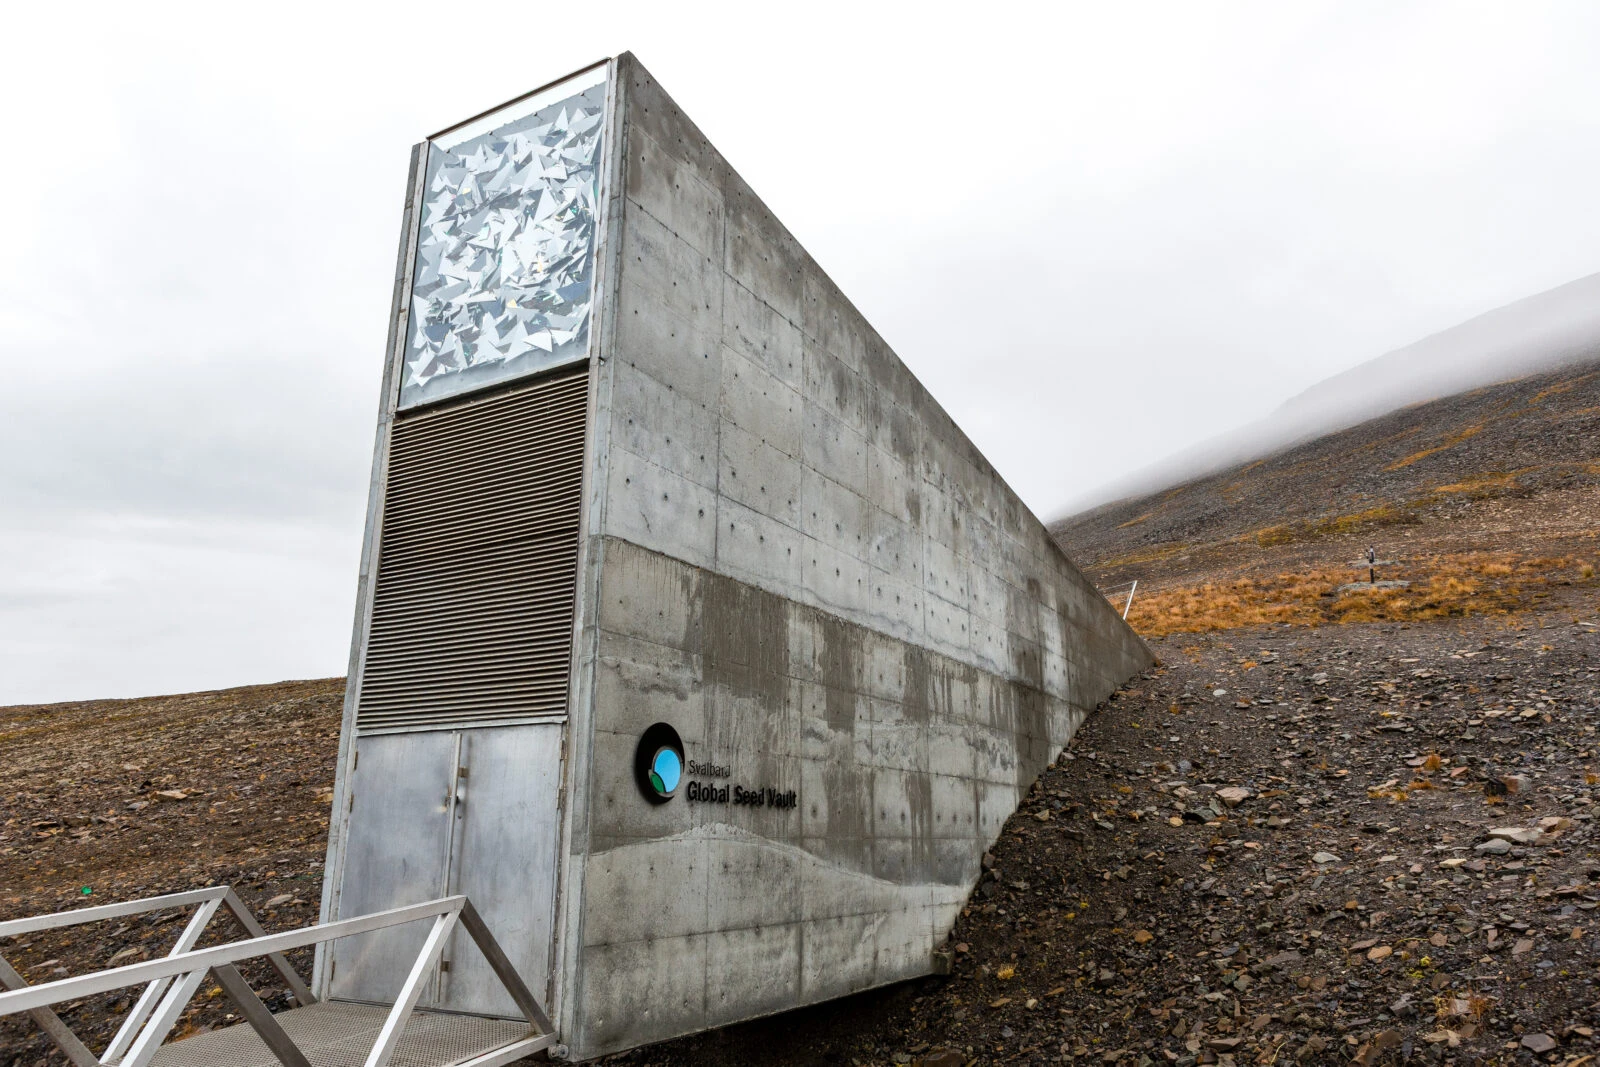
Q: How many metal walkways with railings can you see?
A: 1